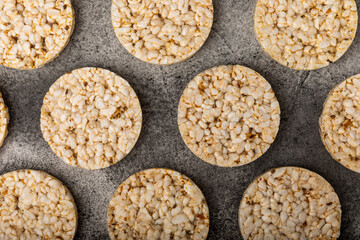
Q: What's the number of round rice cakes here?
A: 10